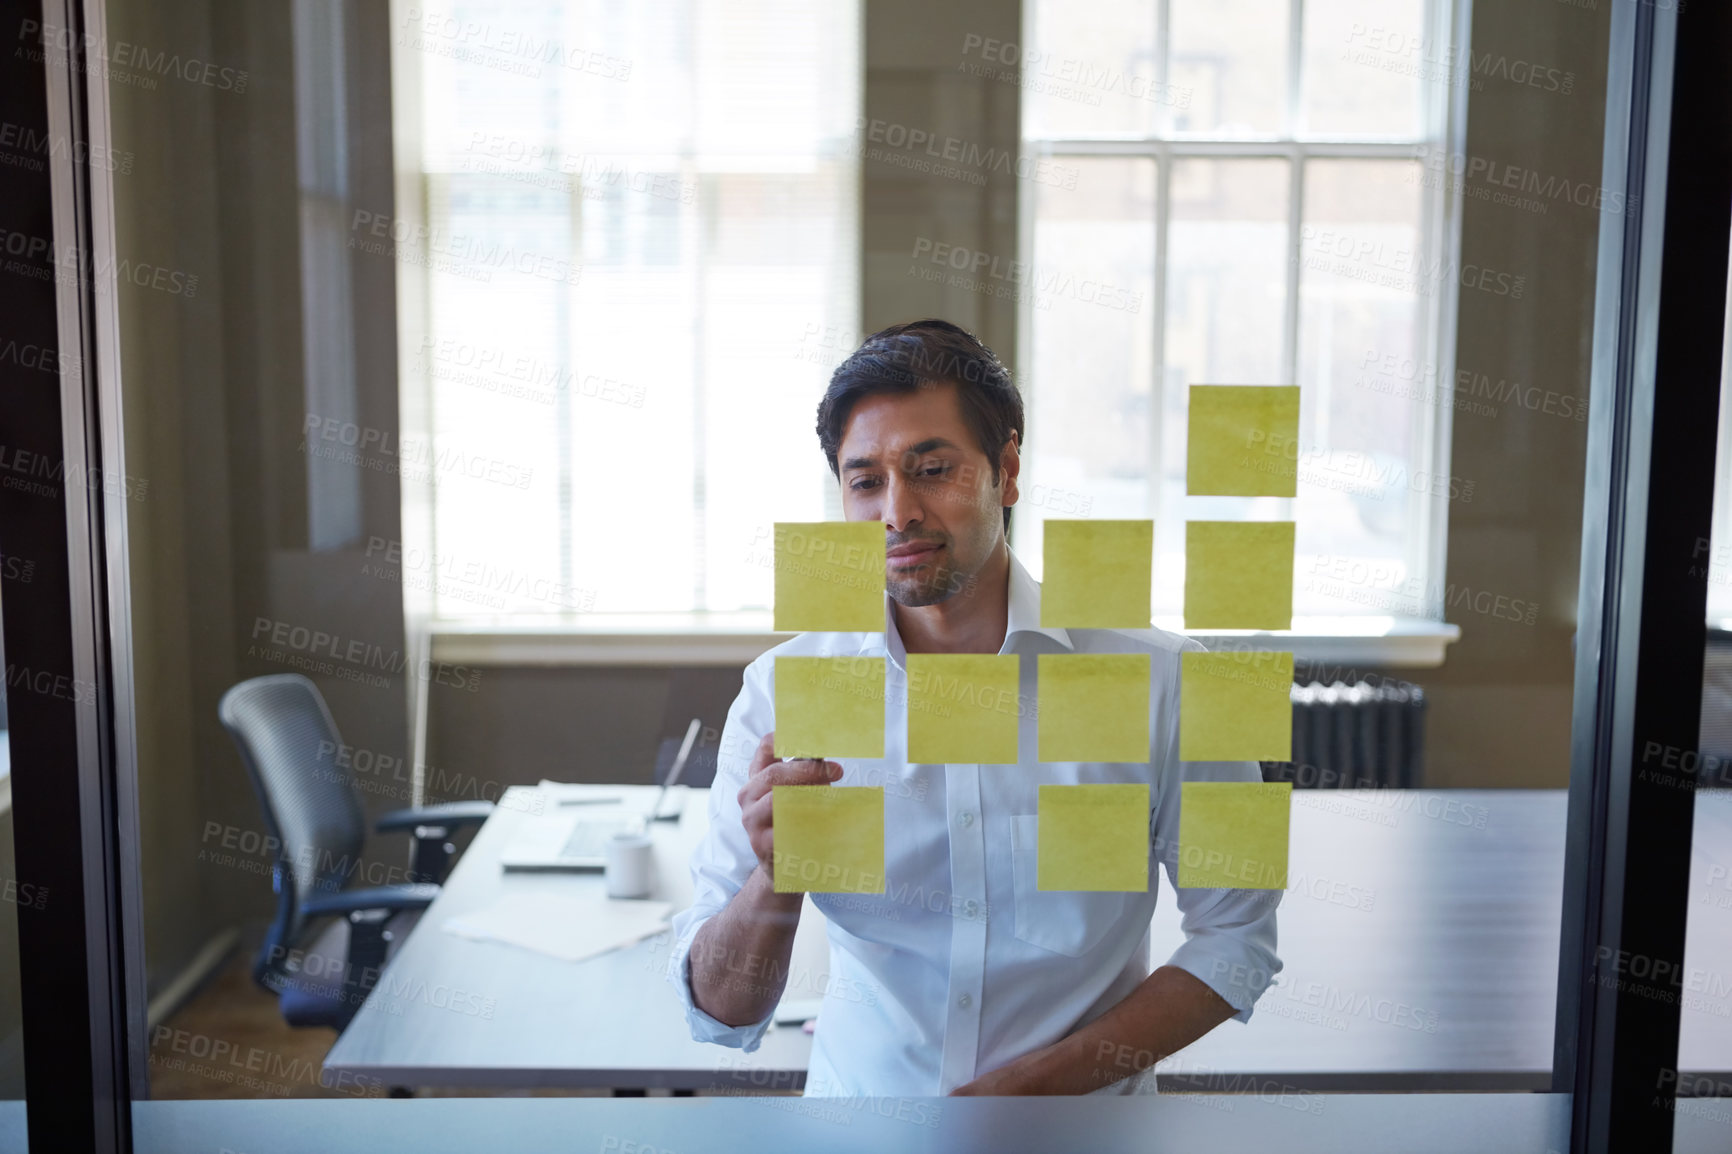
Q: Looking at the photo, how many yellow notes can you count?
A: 11